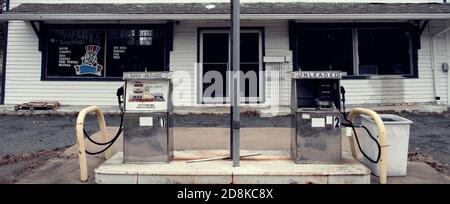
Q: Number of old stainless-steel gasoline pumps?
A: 2